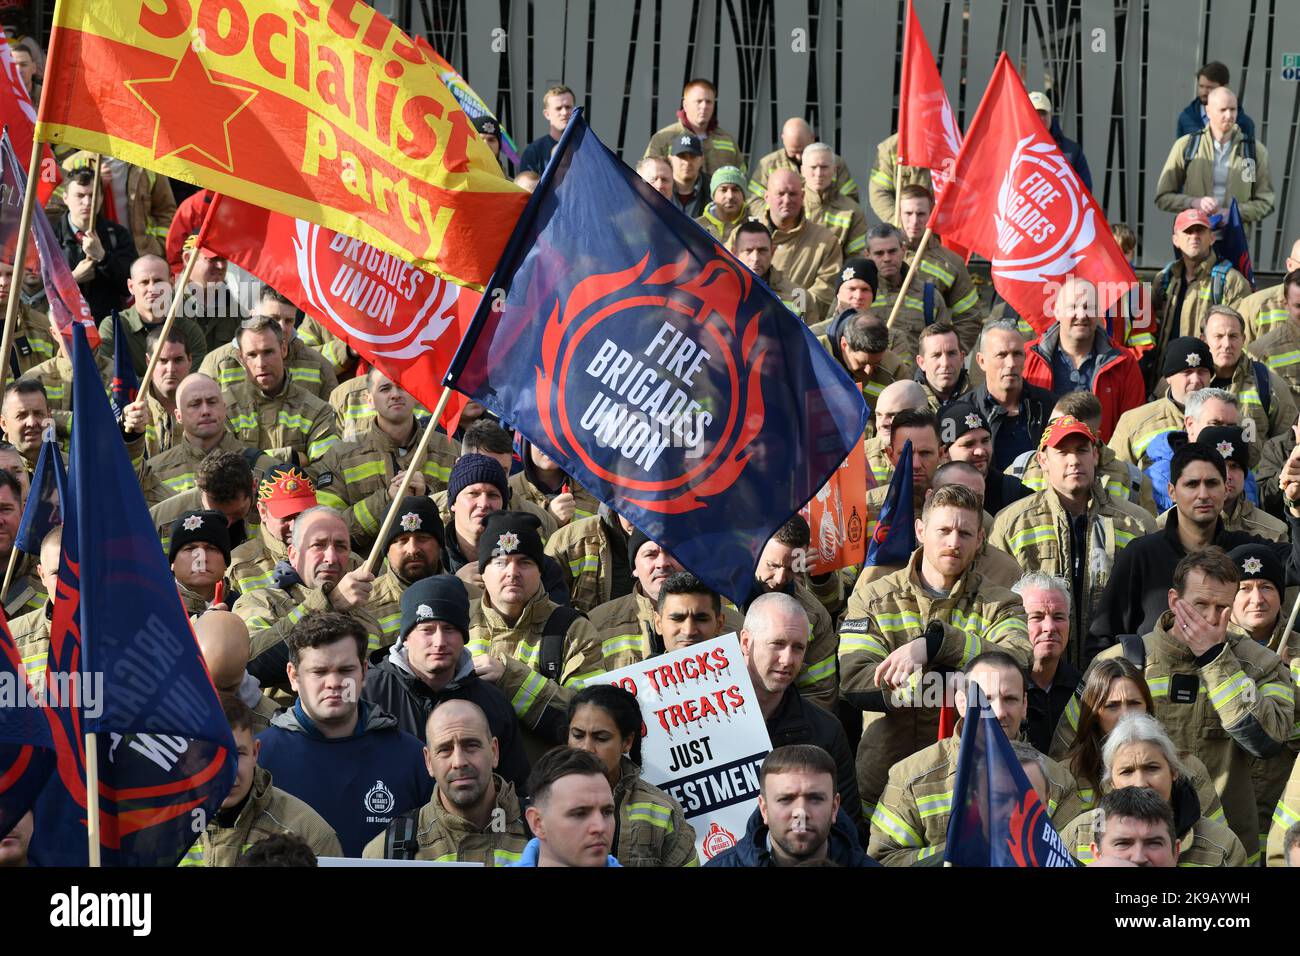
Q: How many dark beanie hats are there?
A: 12